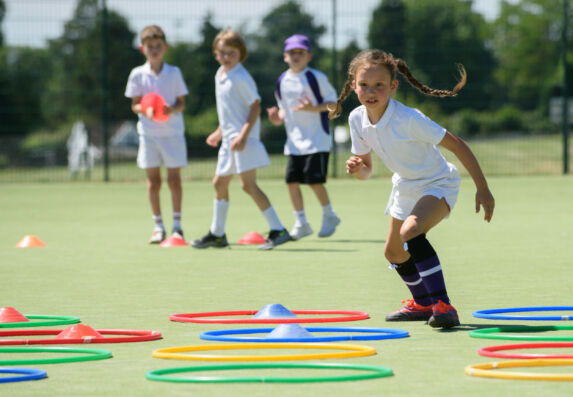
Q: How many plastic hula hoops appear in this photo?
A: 12